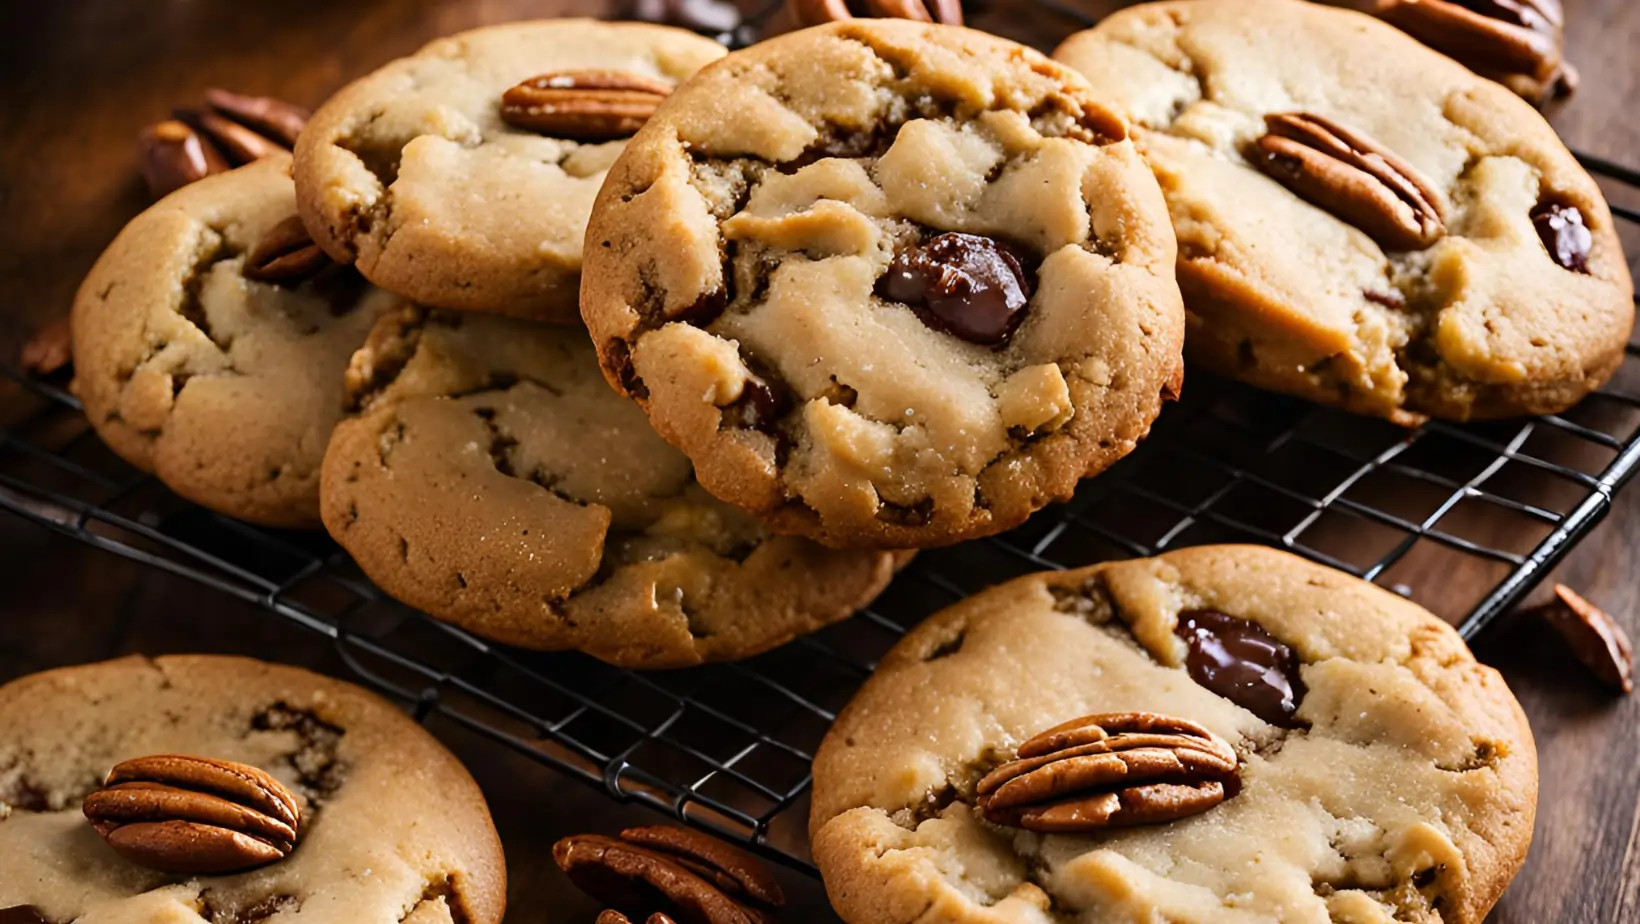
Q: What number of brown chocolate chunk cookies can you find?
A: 7